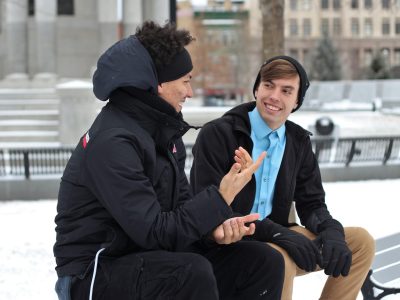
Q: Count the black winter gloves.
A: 2